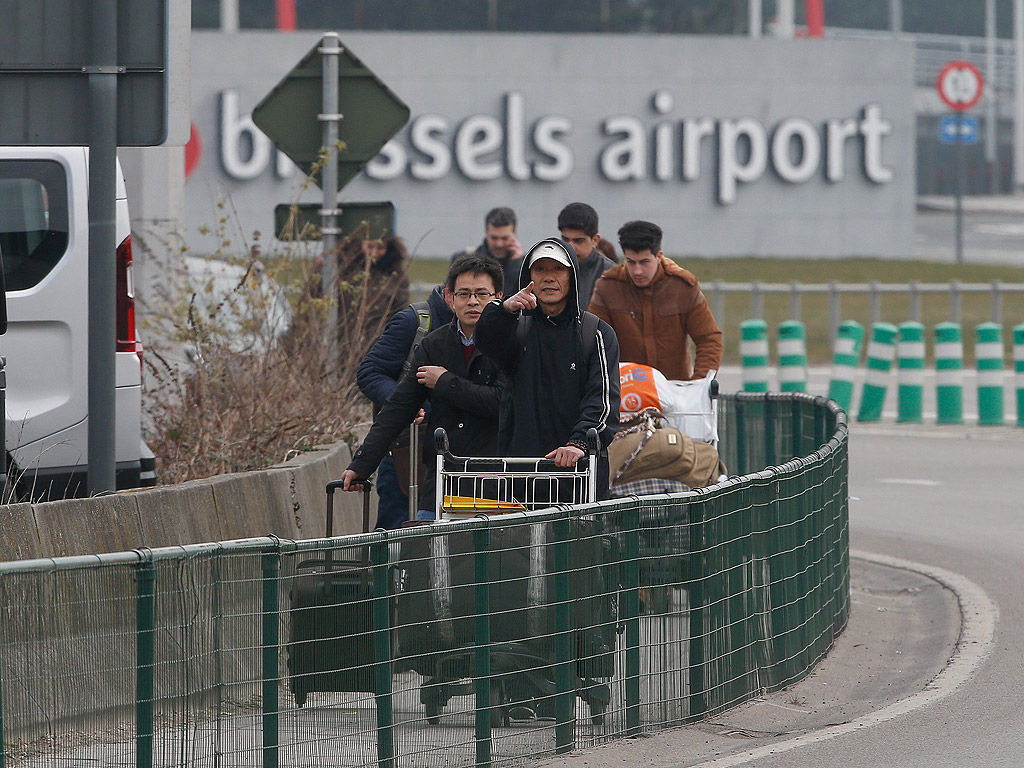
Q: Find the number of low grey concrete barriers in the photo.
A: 1